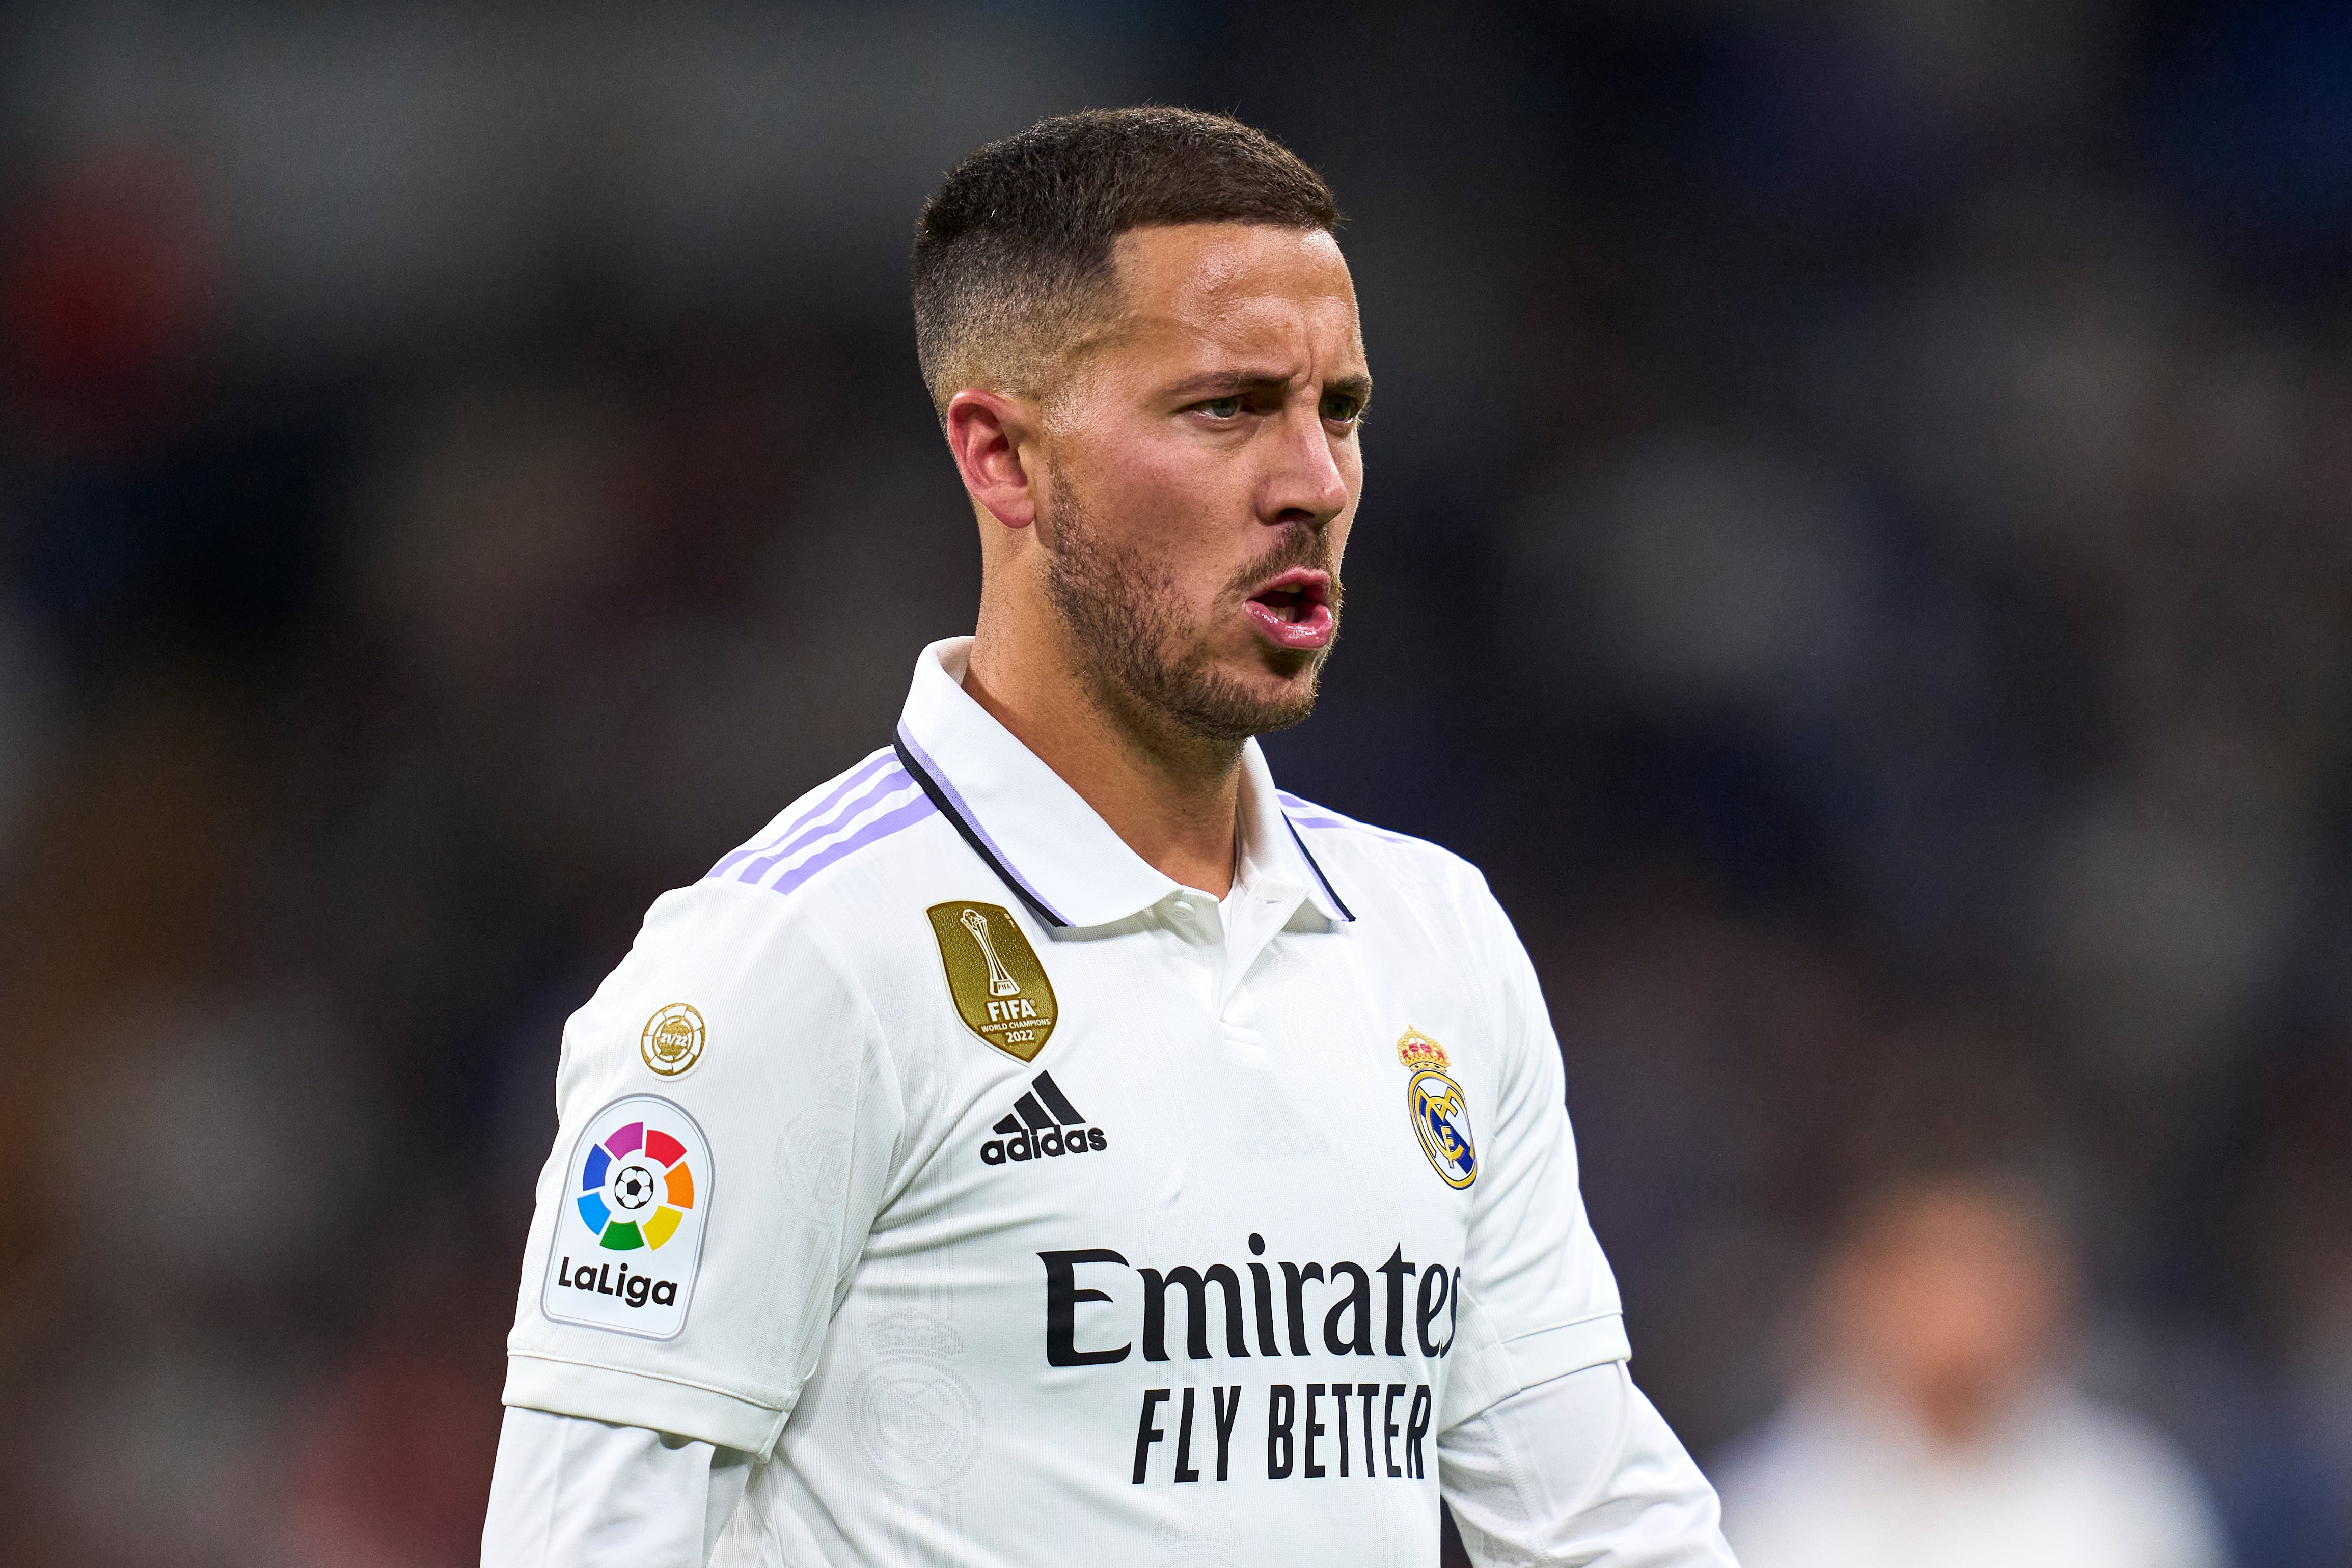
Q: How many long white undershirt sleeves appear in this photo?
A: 2